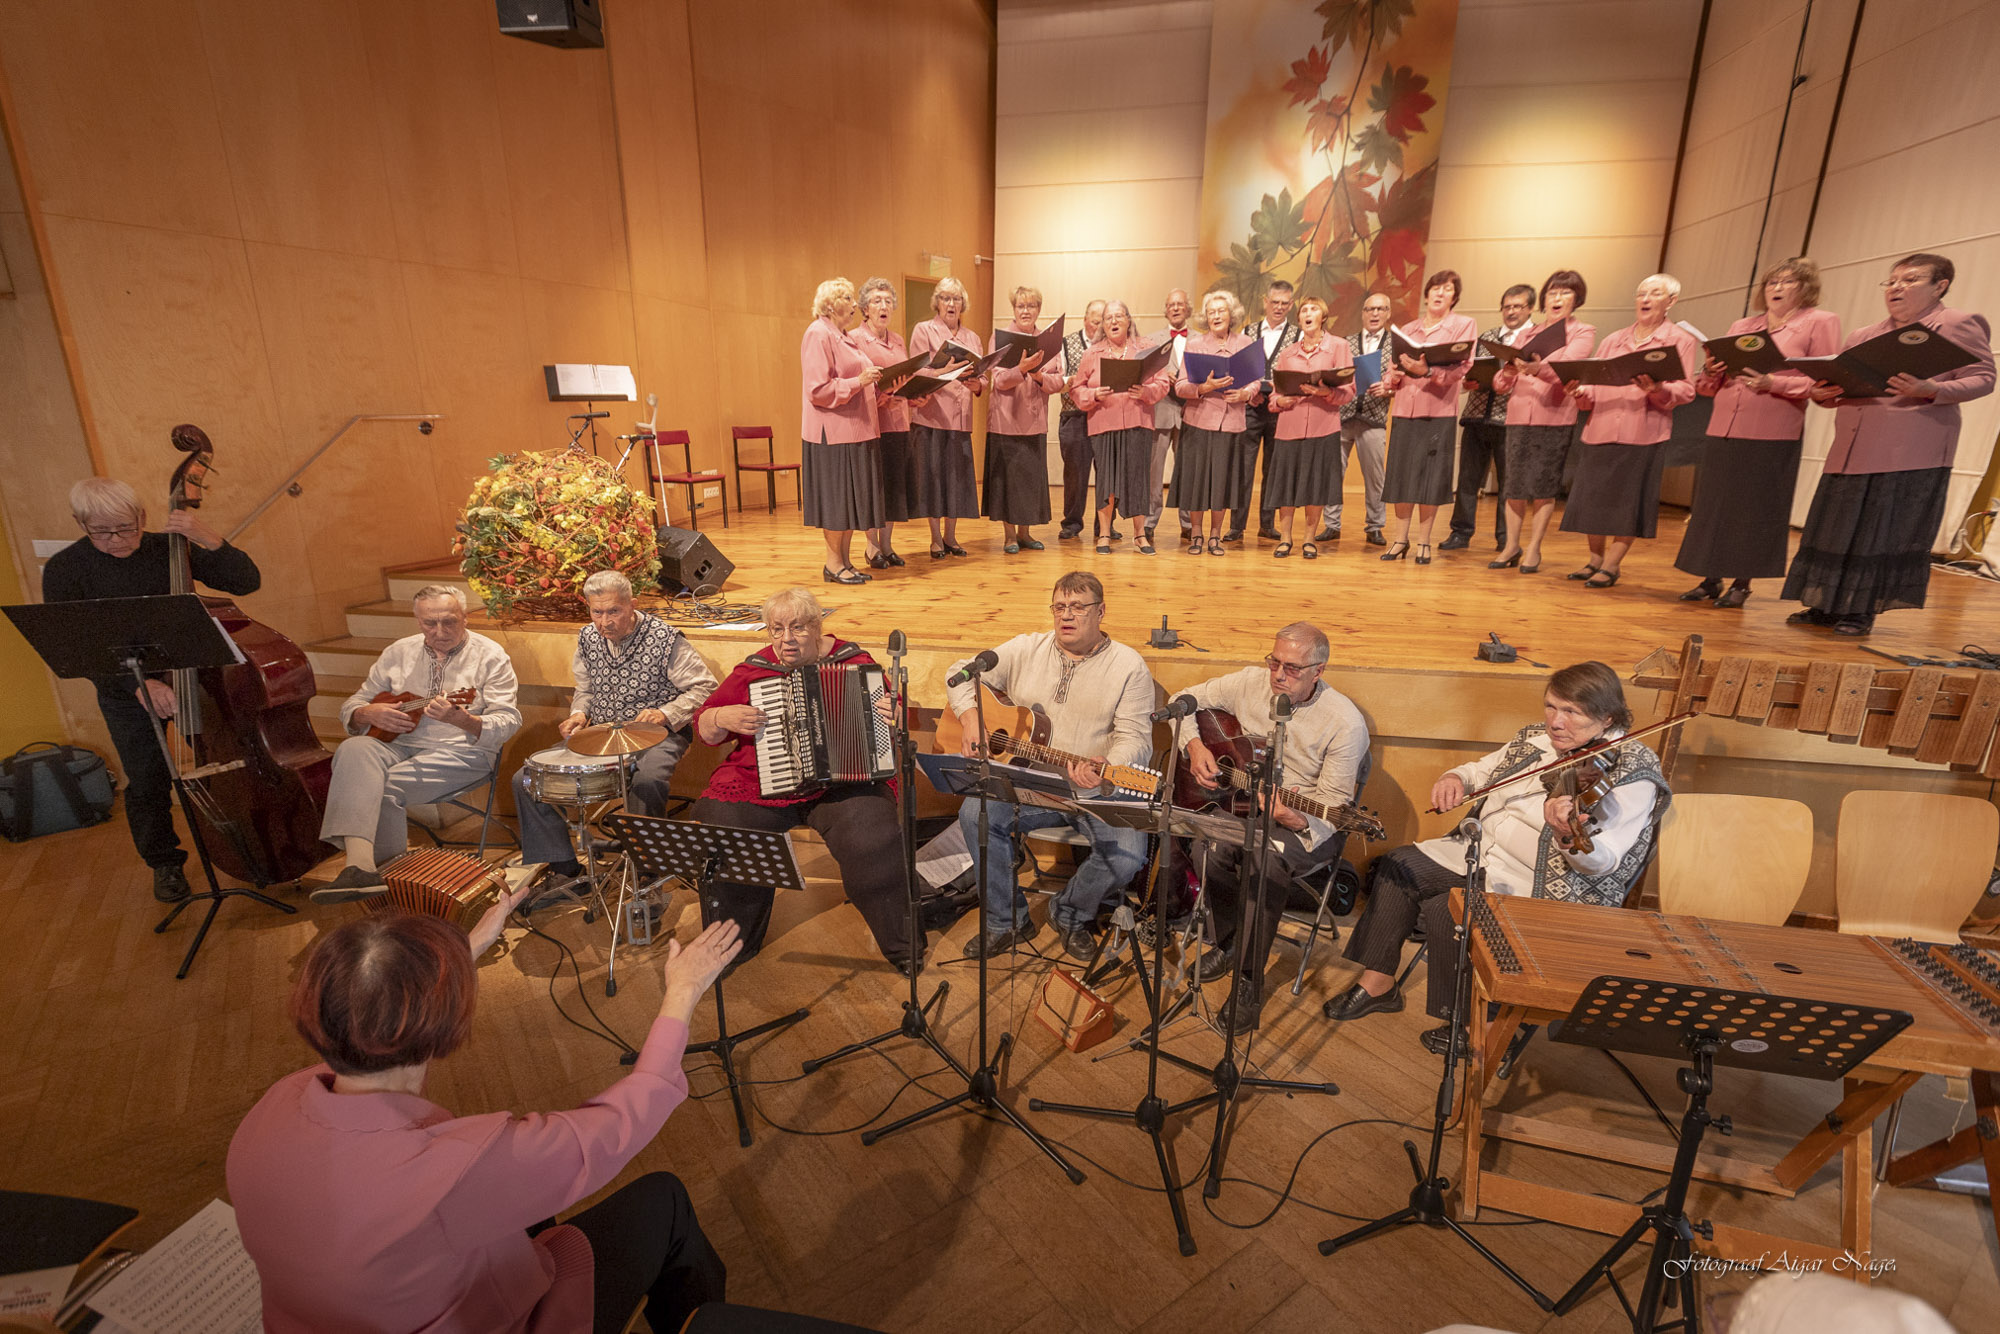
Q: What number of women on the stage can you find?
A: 12